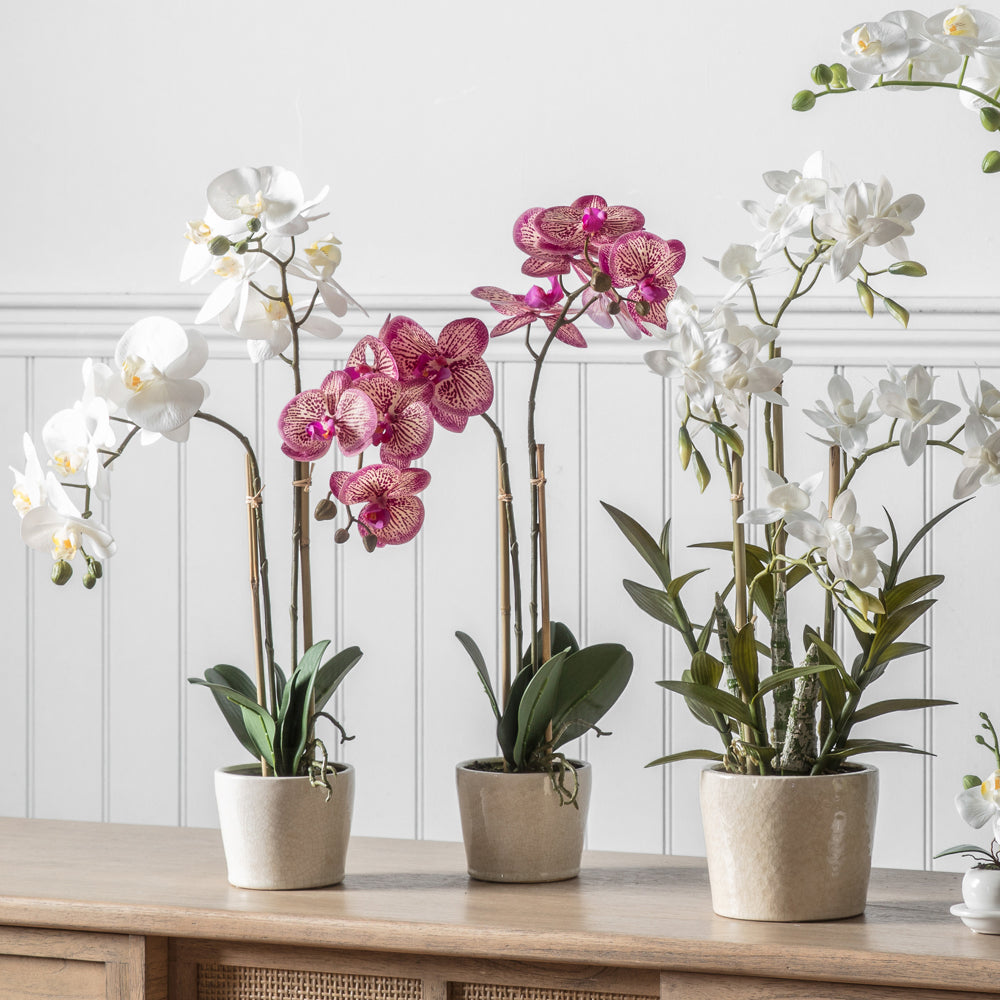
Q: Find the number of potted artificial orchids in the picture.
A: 4